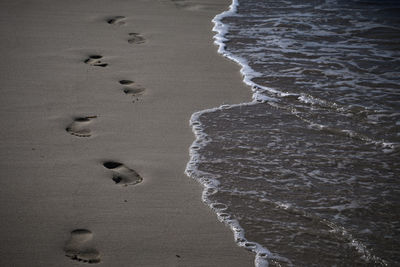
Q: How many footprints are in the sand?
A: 7